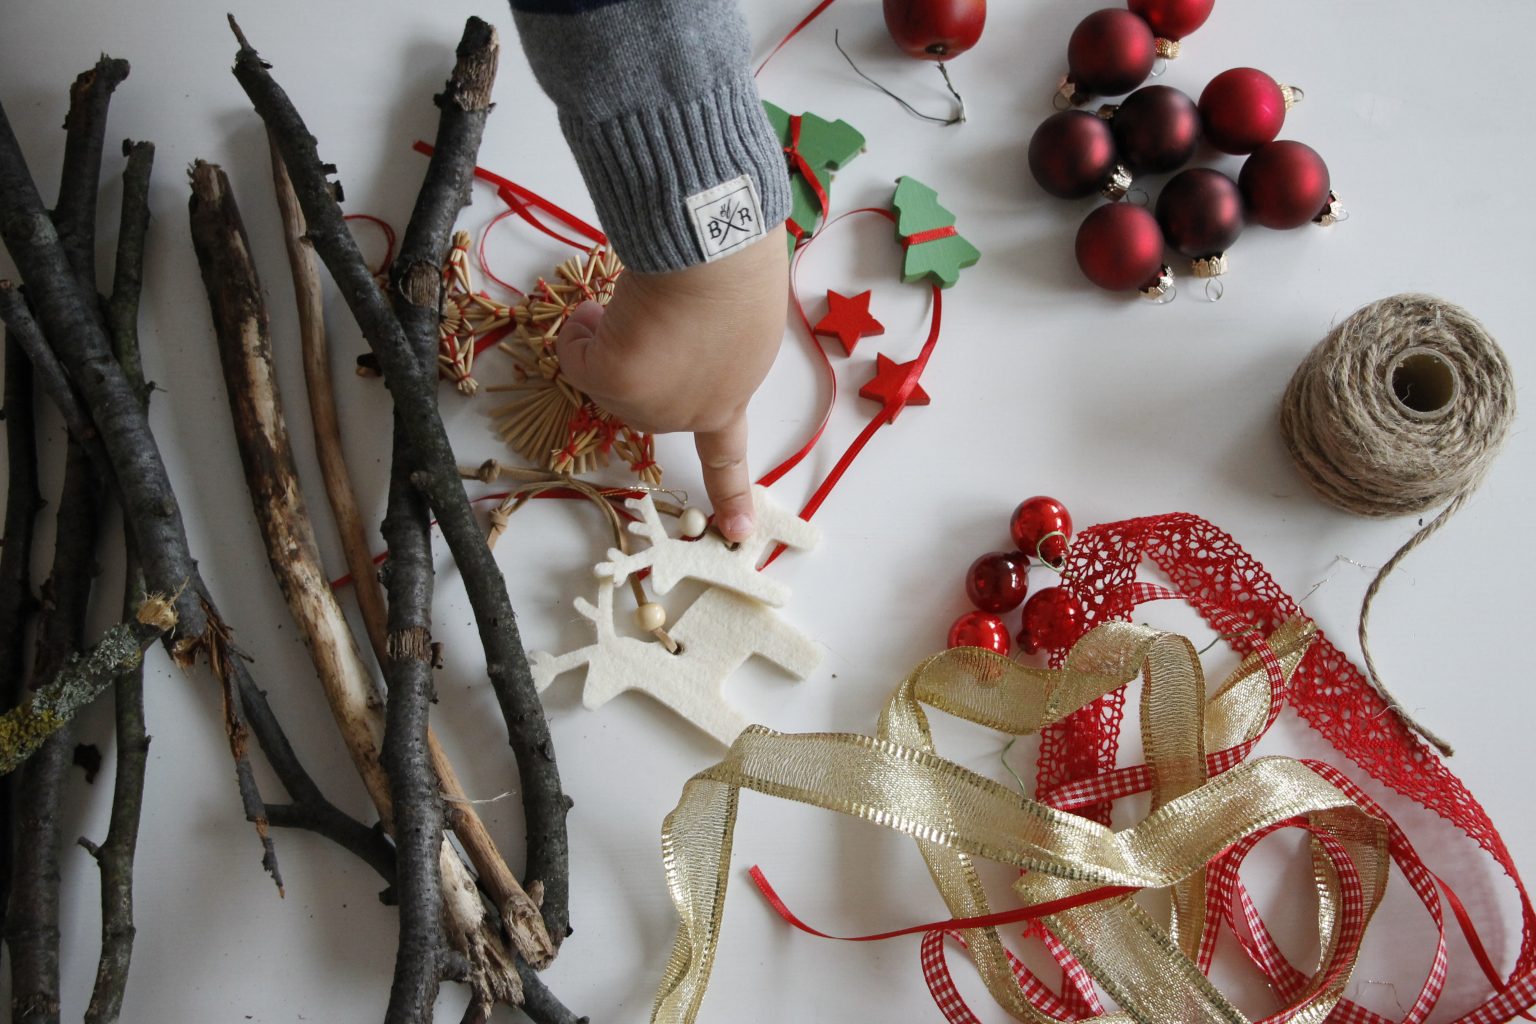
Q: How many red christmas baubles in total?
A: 12